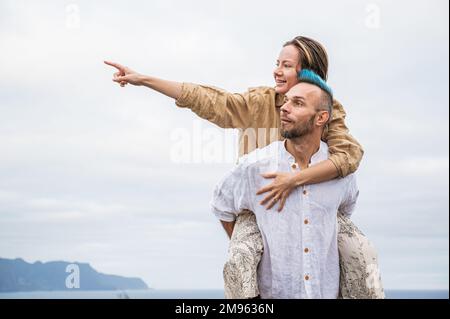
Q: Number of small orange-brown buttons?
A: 5